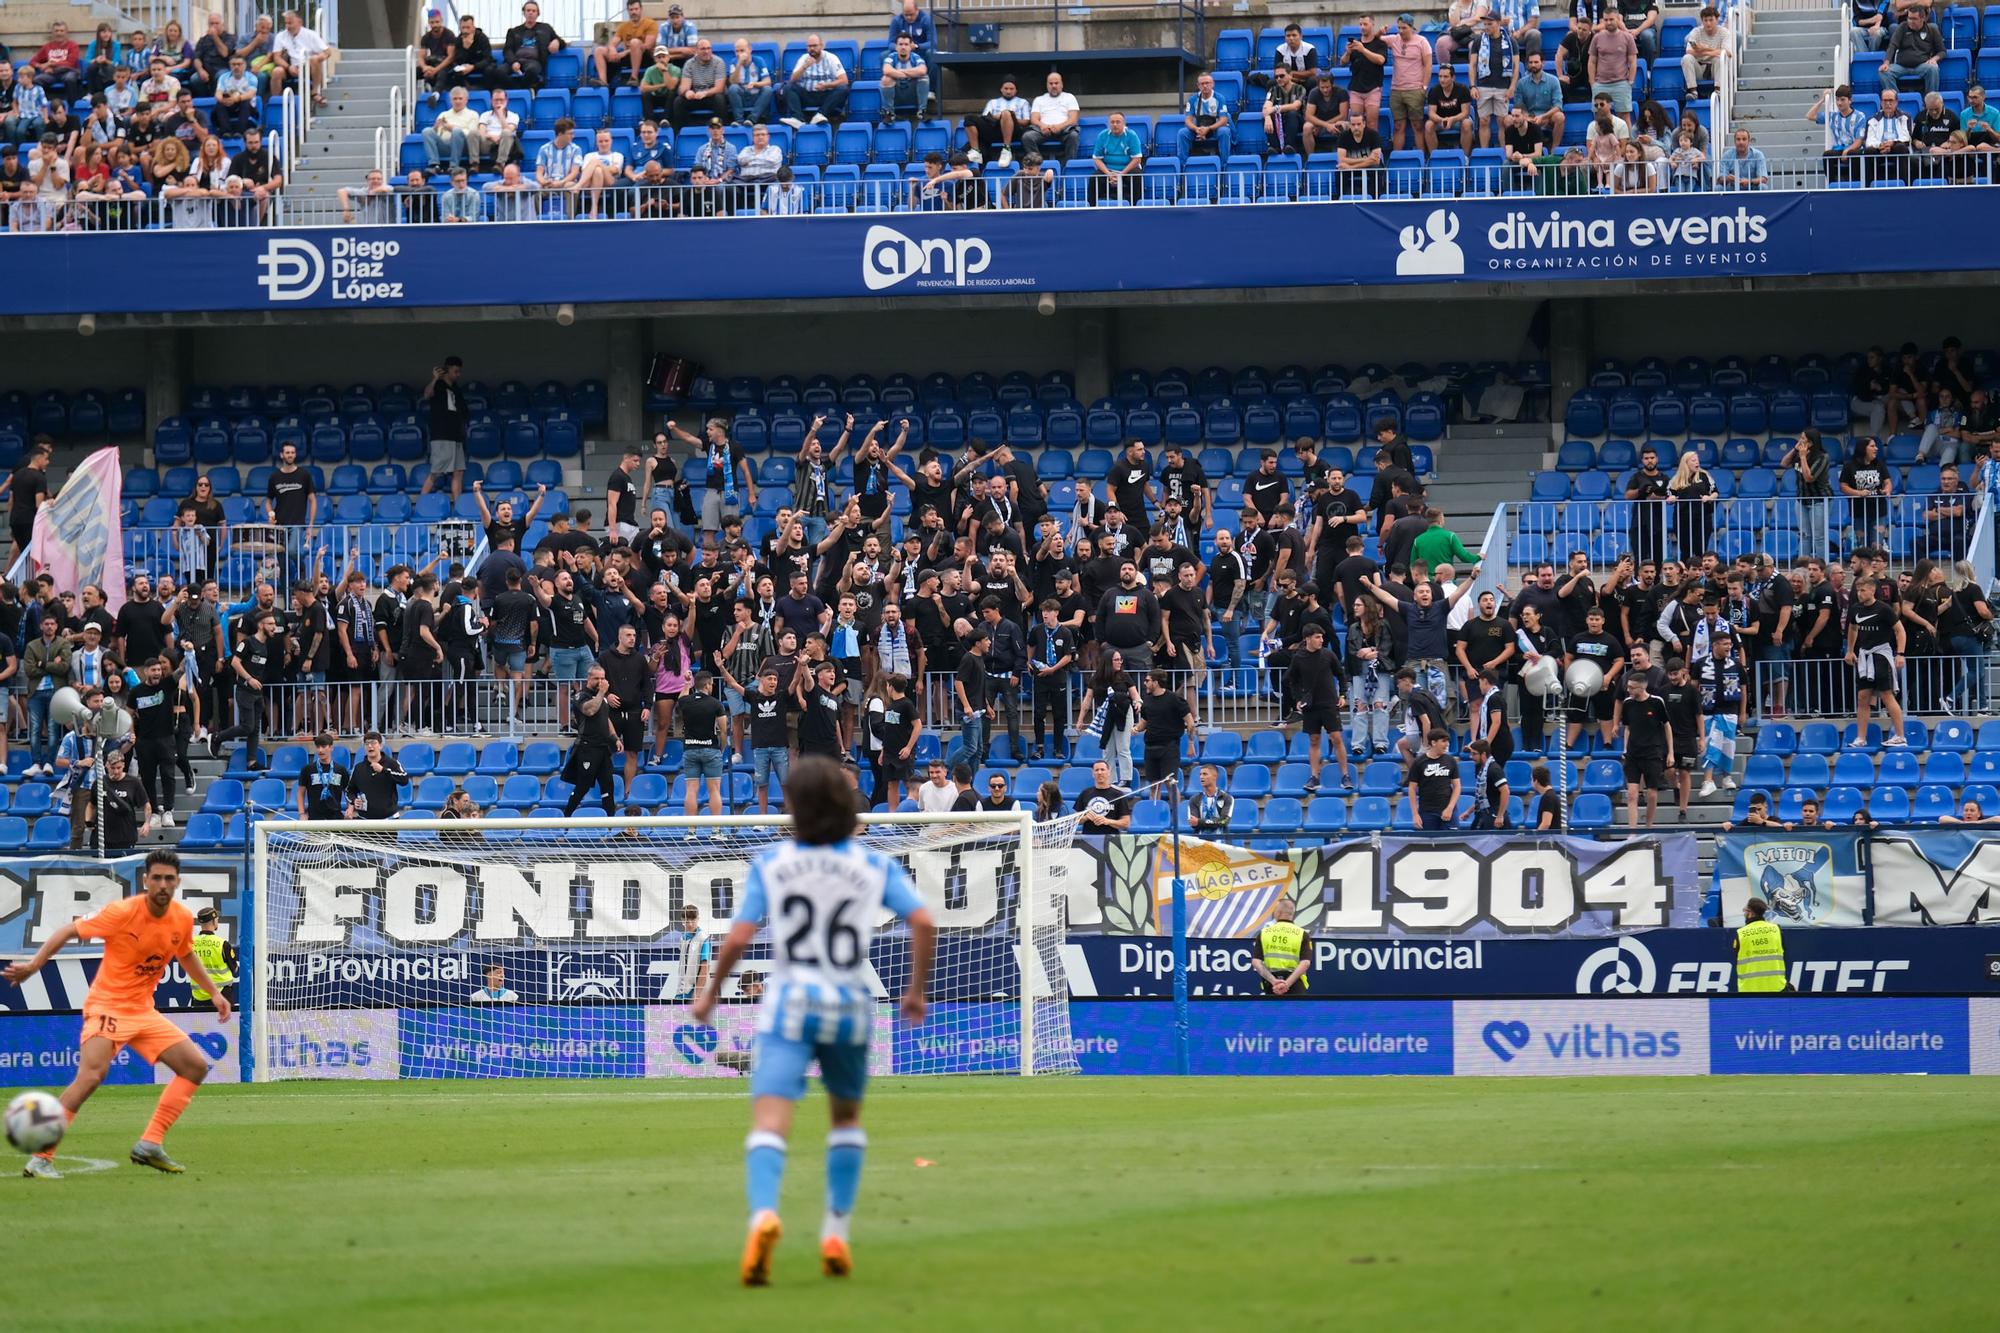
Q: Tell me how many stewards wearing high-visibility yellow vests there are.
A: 3